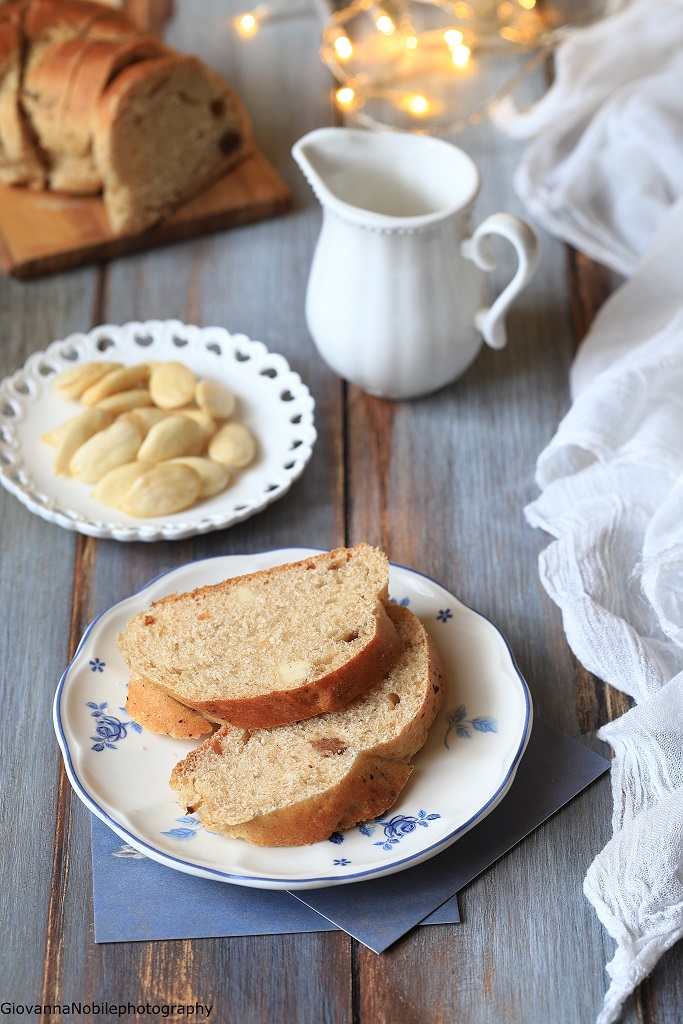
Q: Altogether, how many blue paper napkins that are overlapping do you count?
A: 2